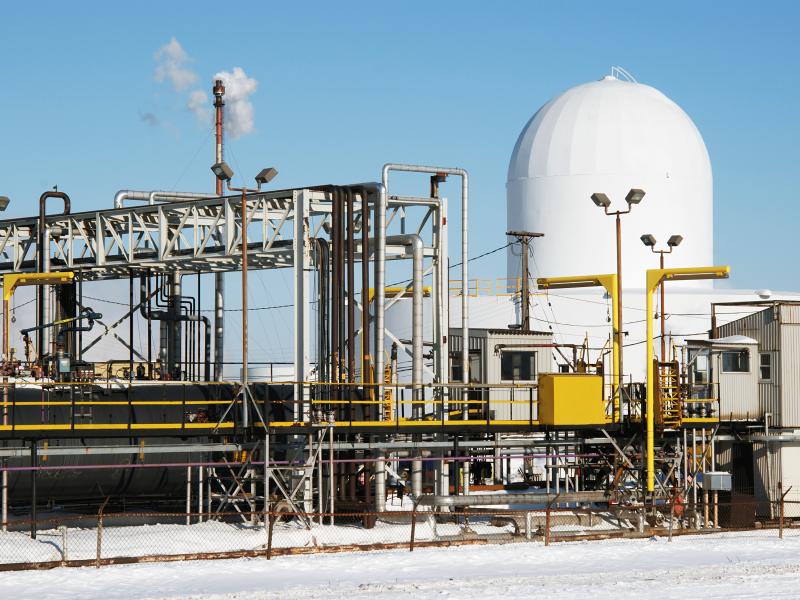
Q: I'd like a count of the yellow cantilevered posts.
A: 4